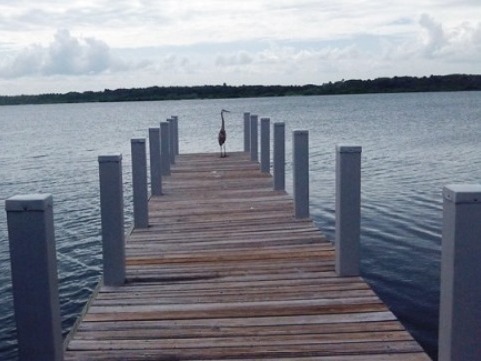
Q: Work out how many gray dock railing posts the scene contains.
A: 14